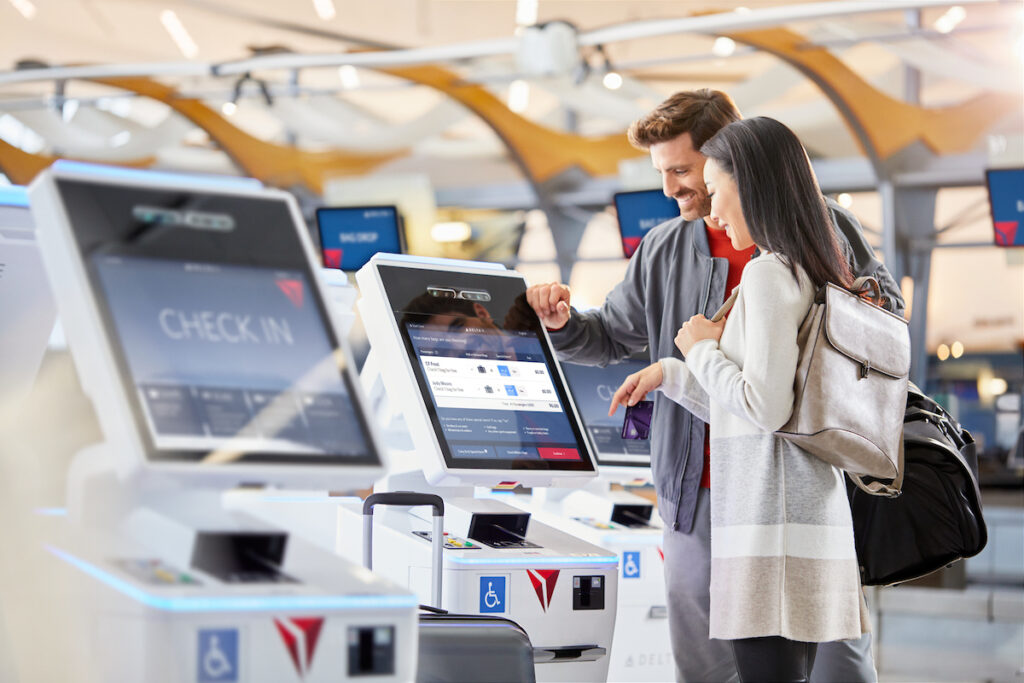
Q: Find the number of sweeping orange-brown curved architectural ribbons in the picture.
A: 4